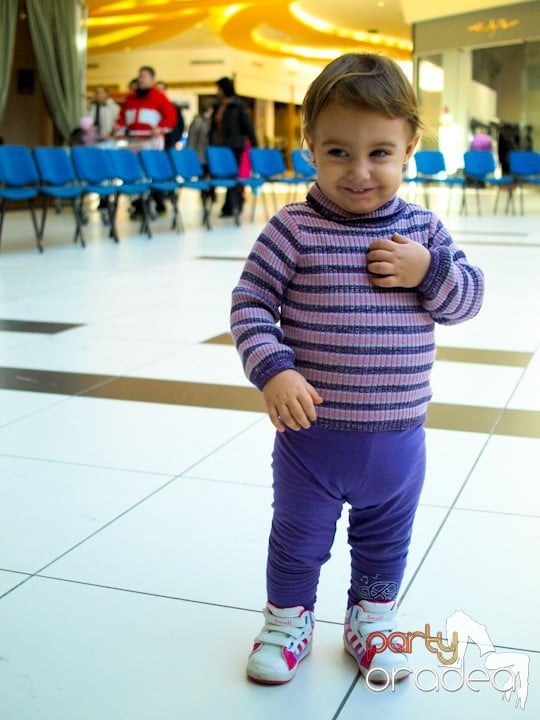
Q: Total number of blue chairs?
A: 12